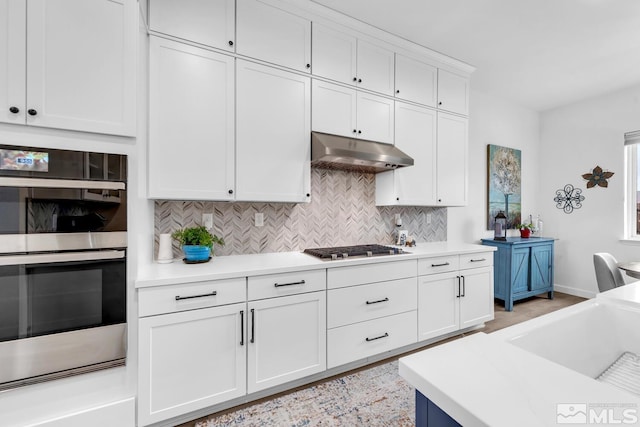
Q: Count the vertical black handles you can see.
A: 4